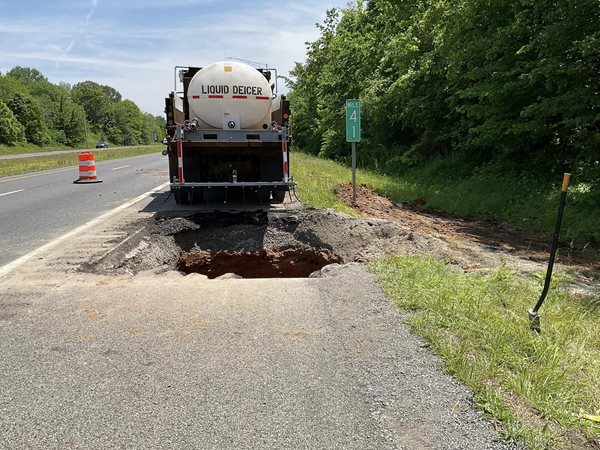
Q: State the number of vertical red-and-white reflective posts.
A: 2